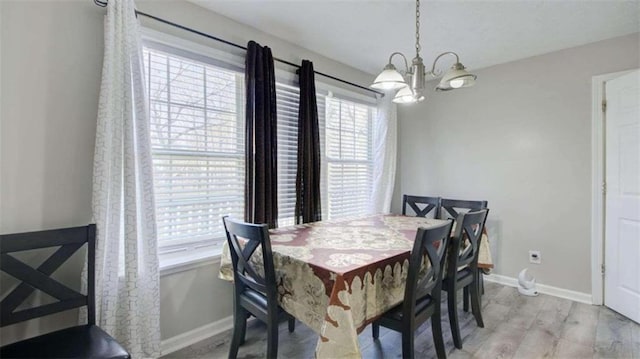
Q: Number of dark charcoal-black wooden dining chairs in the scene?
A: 6